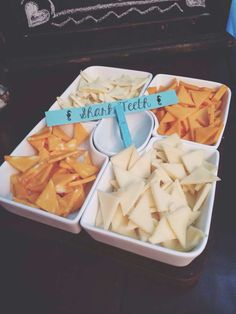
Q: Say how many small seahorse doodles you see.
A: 2